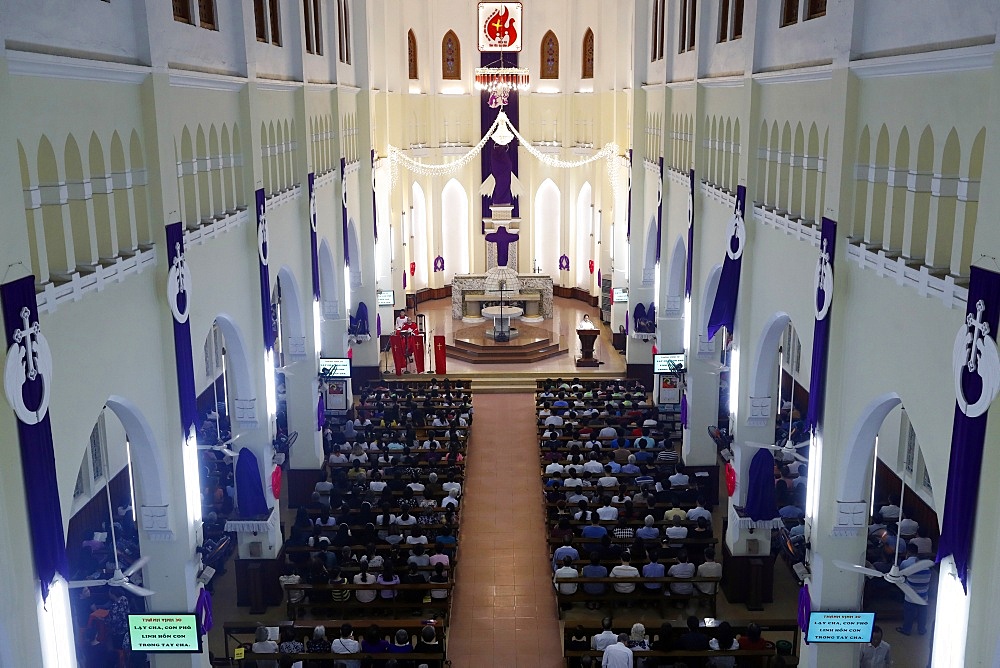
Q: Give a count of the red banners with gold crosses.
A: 3